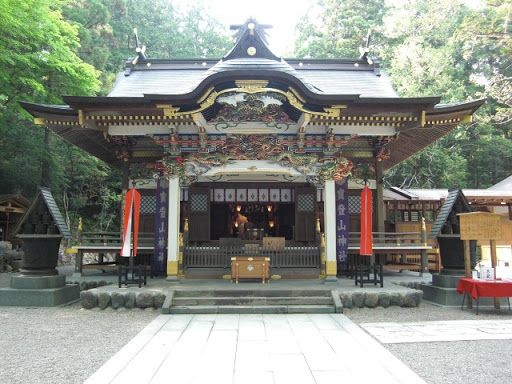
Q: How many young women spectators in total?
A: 0